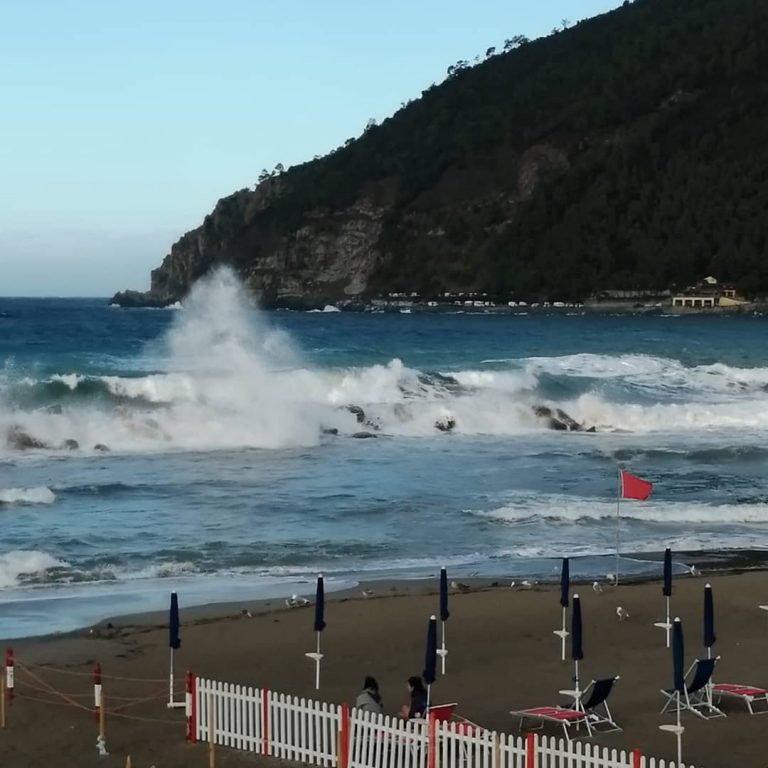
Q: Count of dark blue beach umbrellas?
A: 9